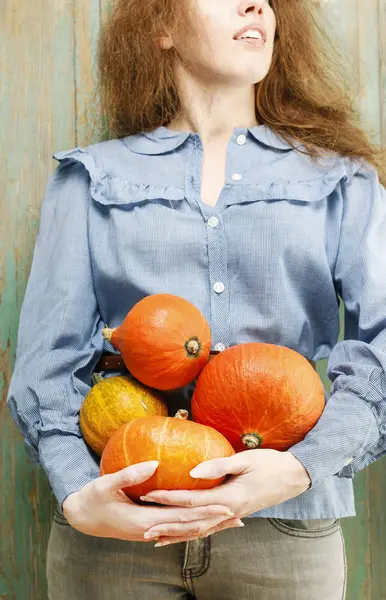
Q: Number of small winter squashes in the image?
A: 4